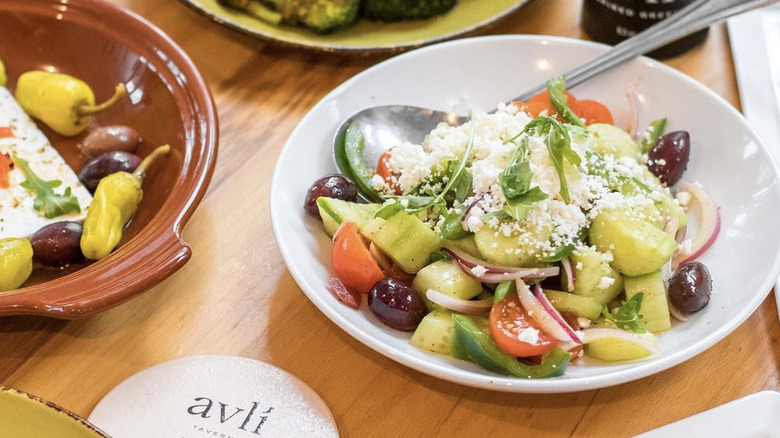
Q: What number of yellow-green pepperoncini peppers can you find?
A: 4